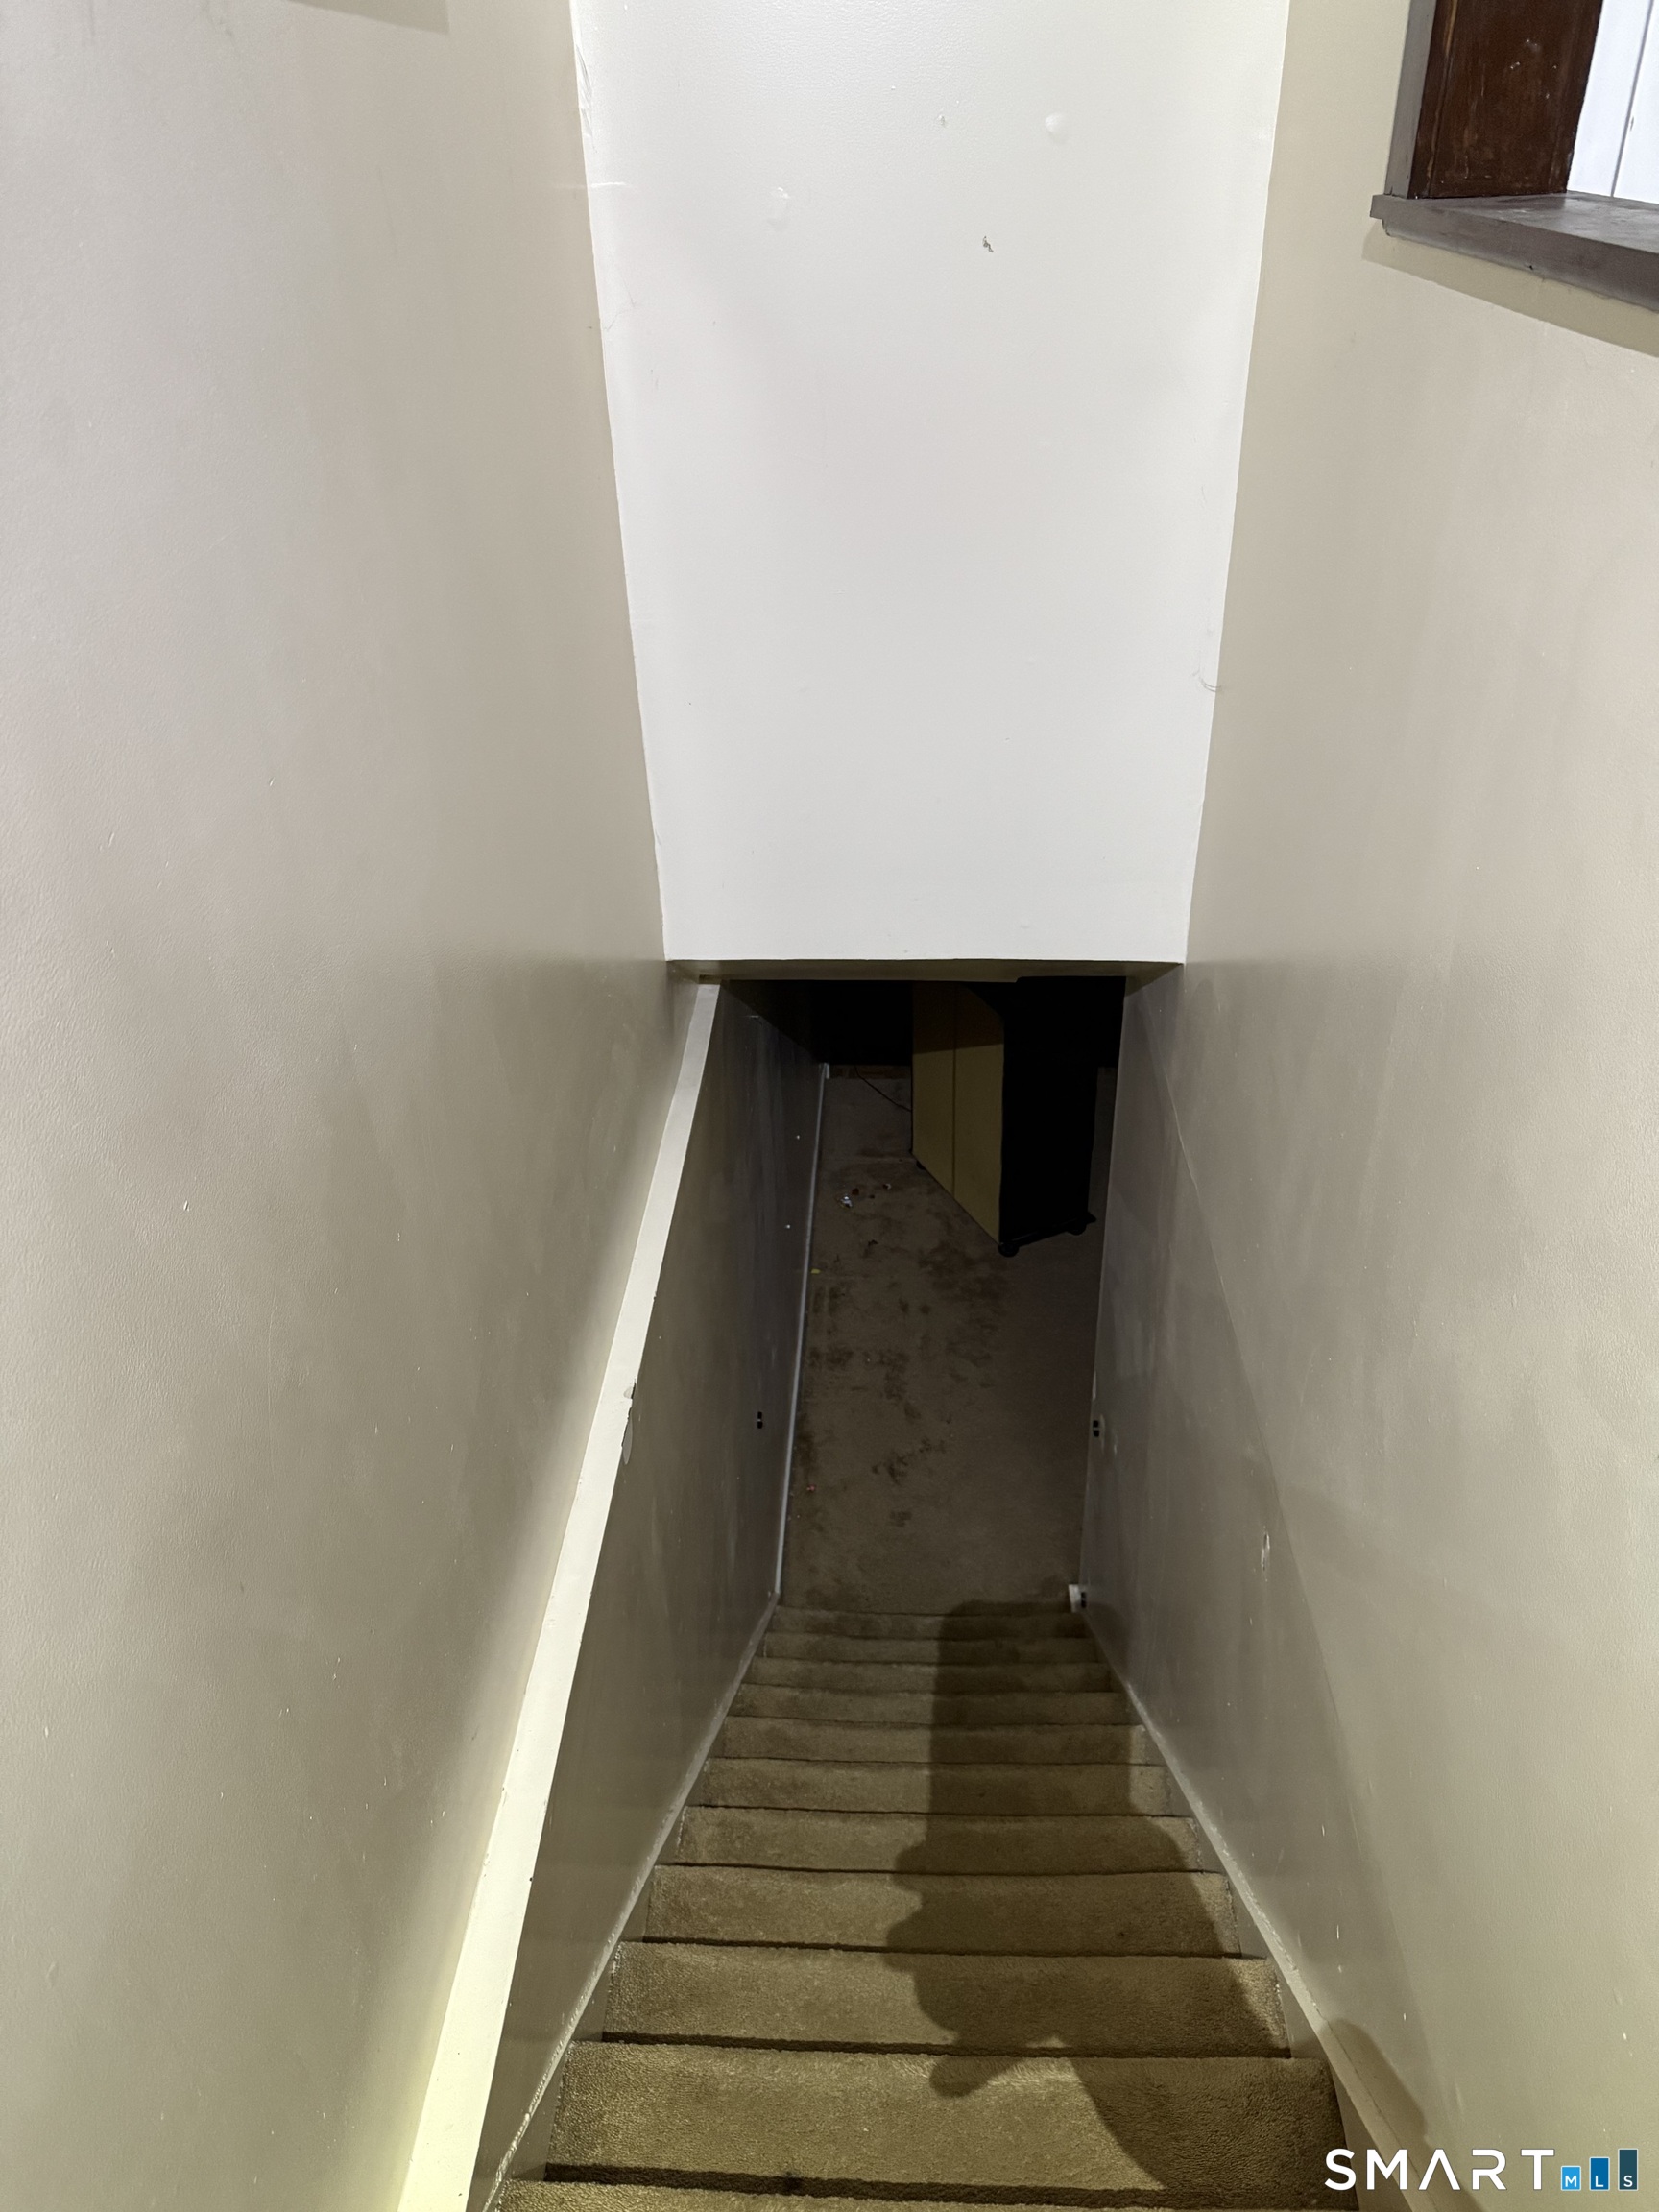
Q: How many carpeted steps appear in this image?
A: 11